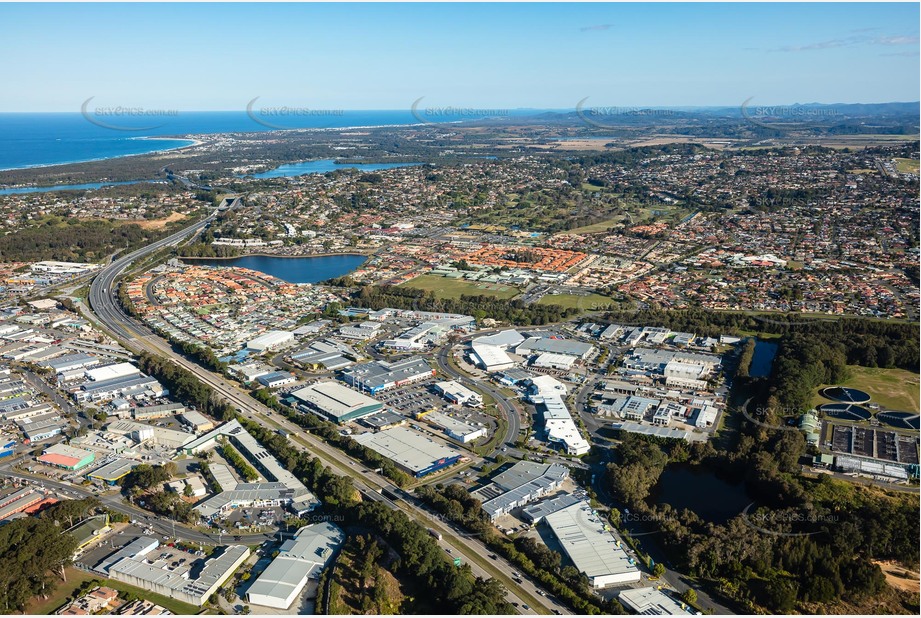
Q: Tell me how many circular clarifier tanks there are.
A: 3